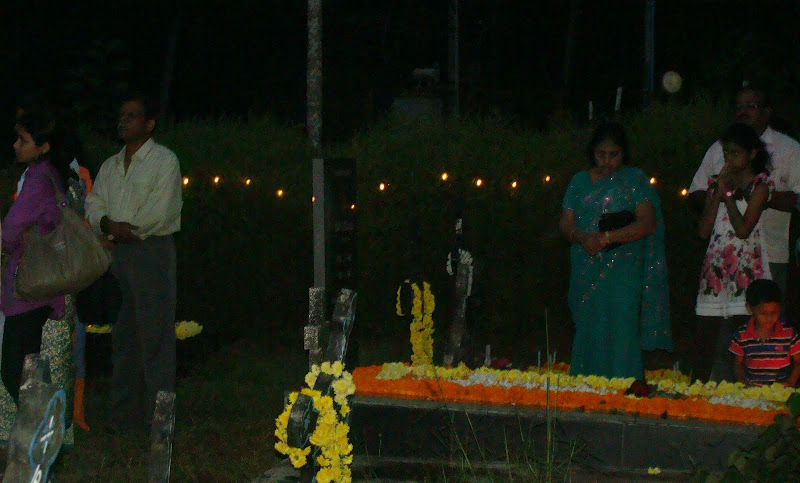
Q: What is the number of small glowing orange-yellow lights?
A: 13